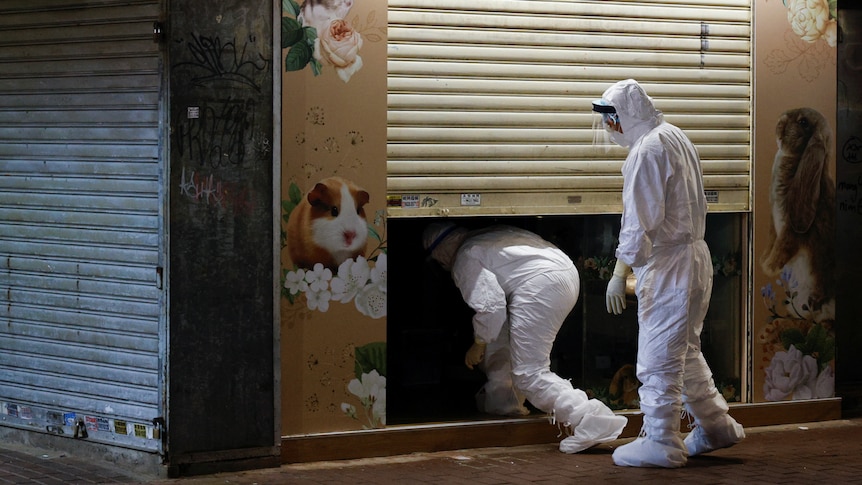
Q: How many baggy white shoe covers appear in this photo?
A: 4